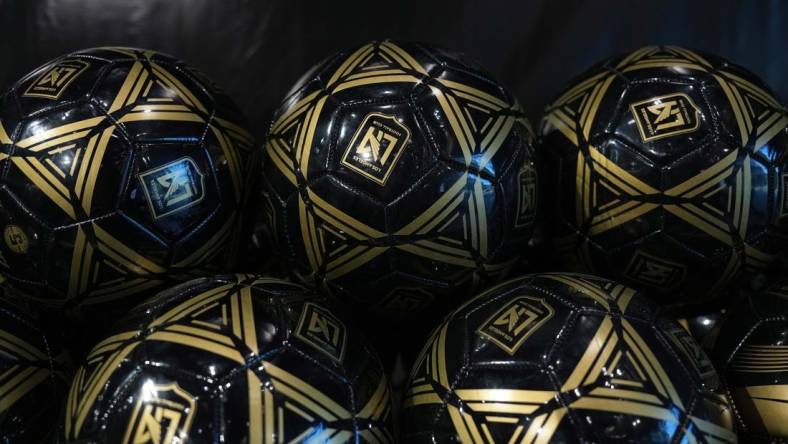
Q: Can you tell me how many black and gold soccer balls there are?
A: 7